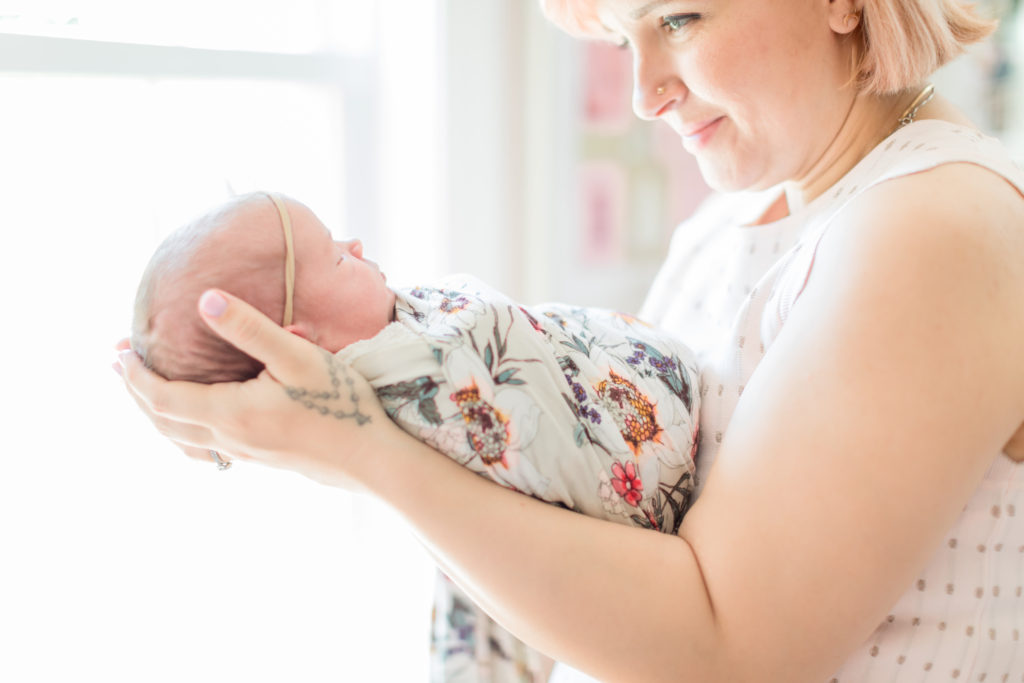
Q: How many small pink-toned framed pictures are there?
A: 2